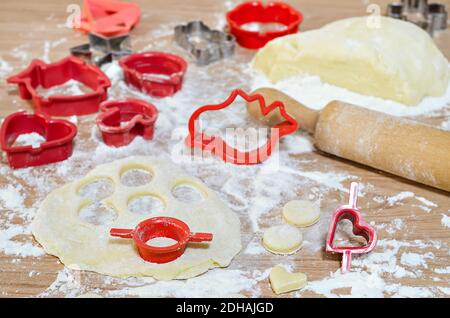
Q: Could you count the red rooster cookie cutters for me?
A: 1